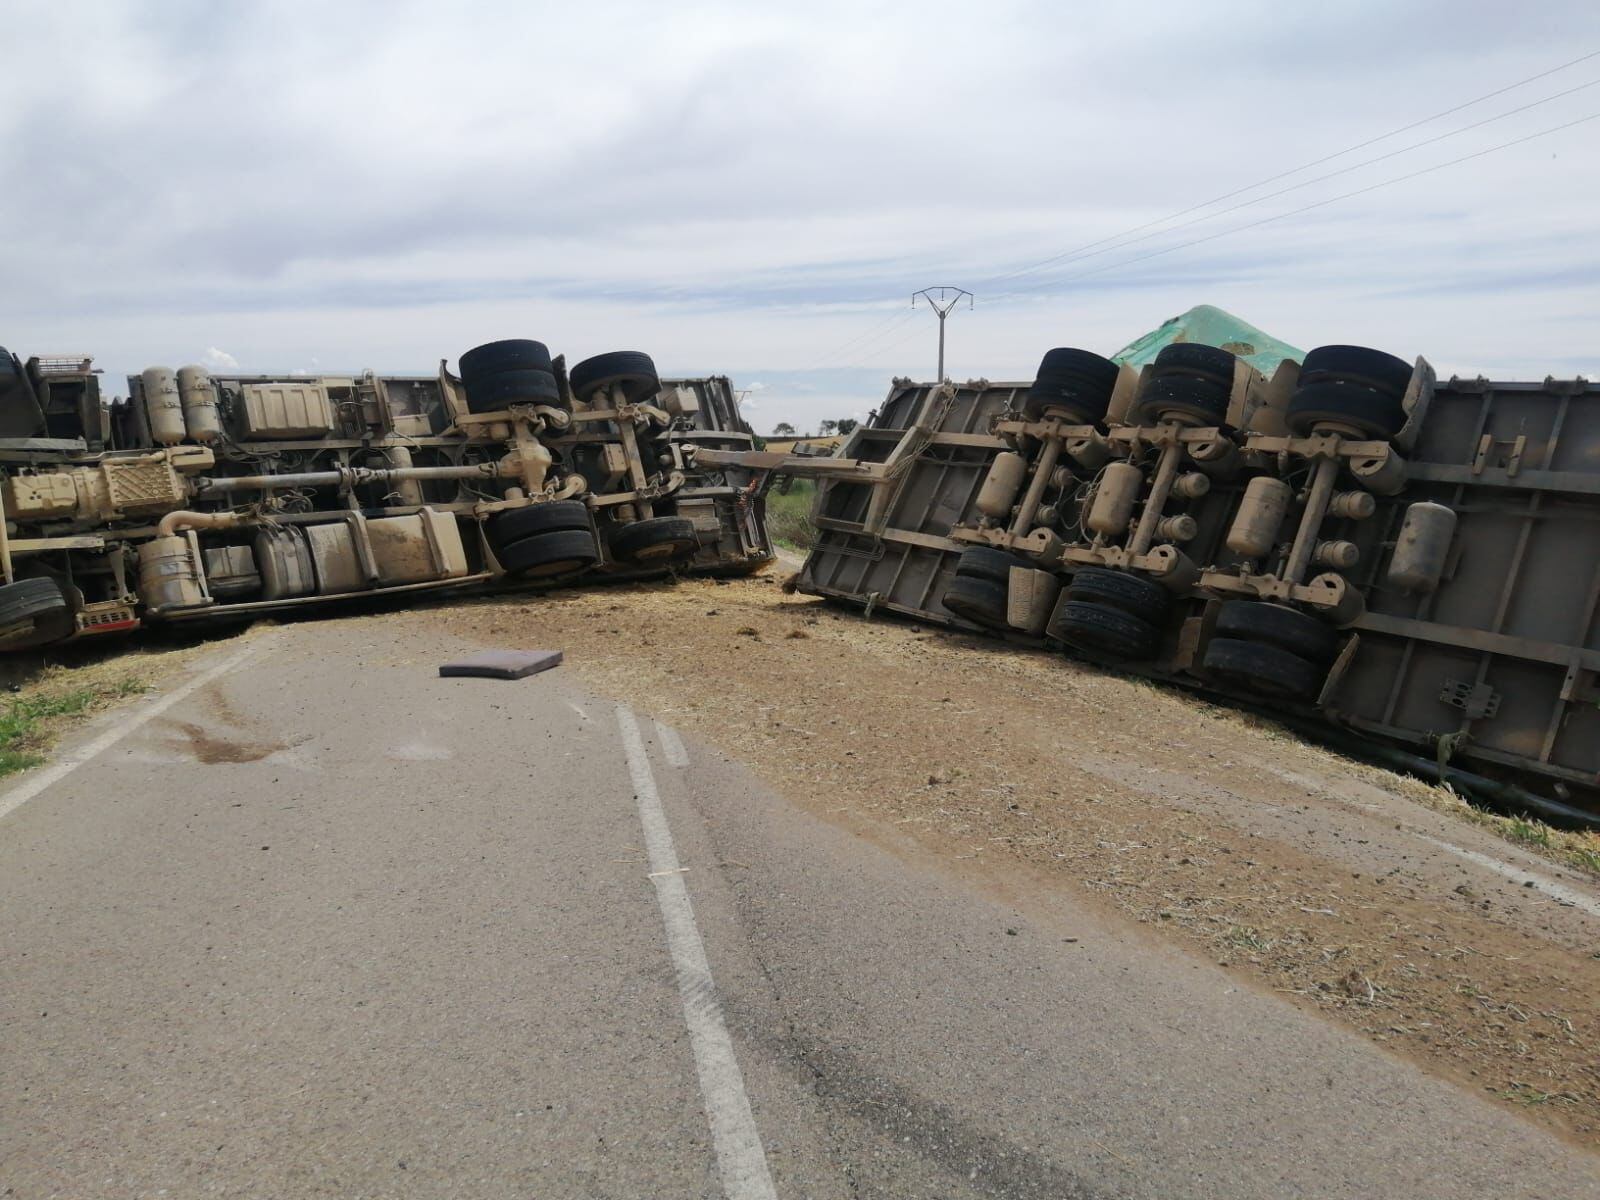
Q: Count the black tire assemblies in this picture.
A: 12